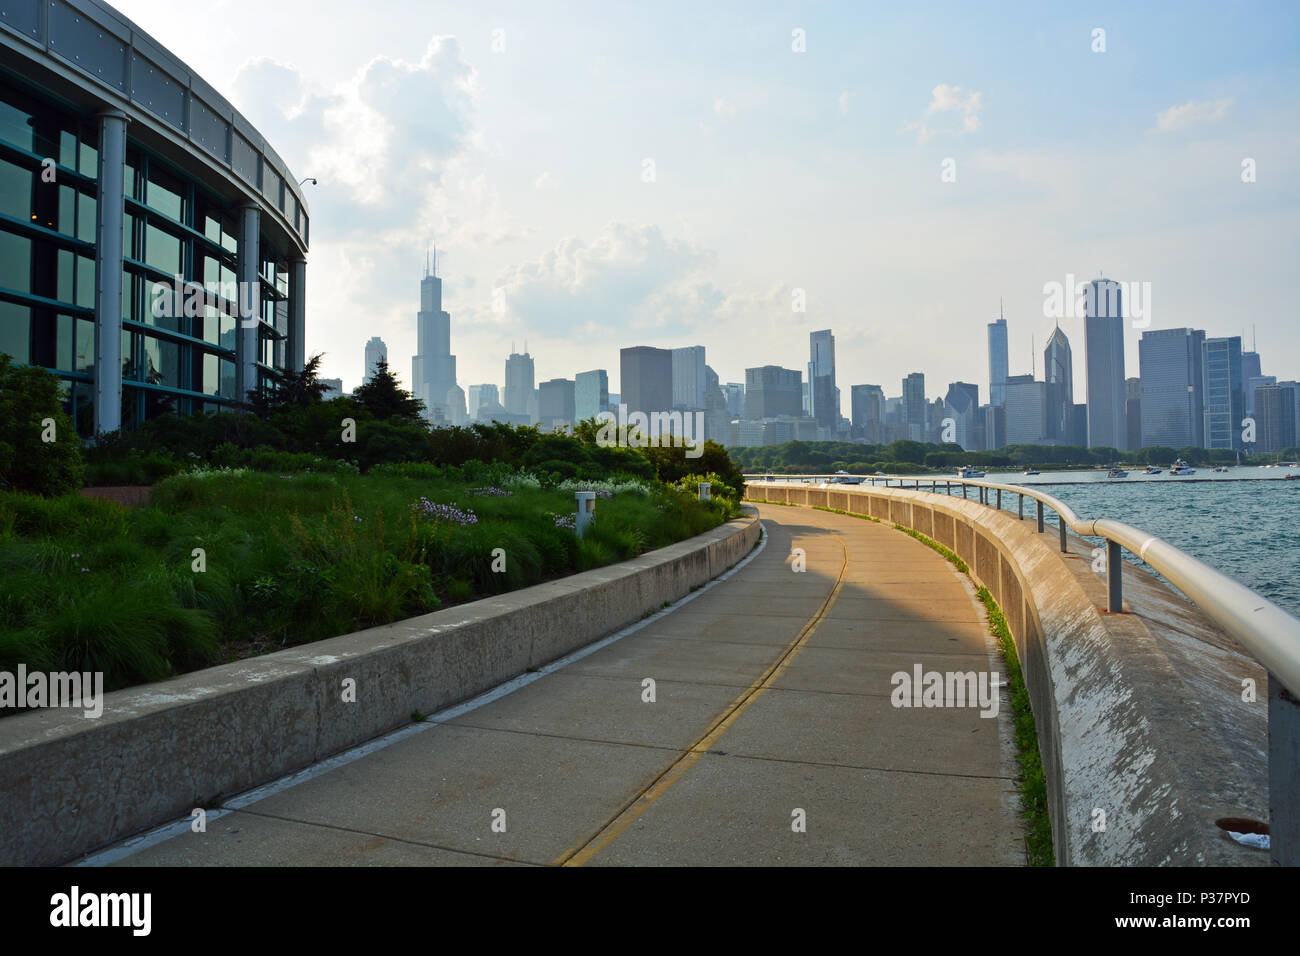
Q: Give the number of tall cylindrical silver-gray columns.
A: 3